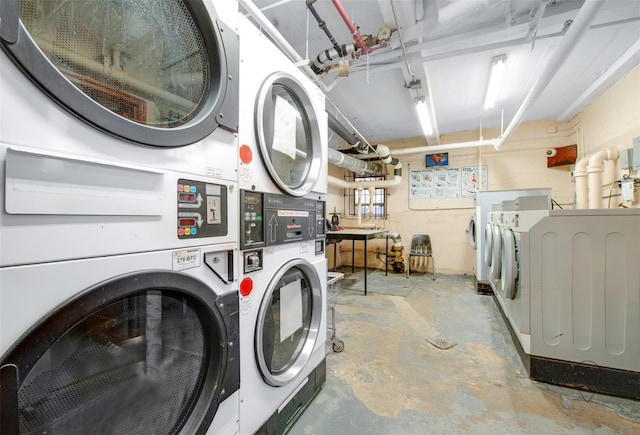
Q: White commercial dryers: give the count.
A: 4